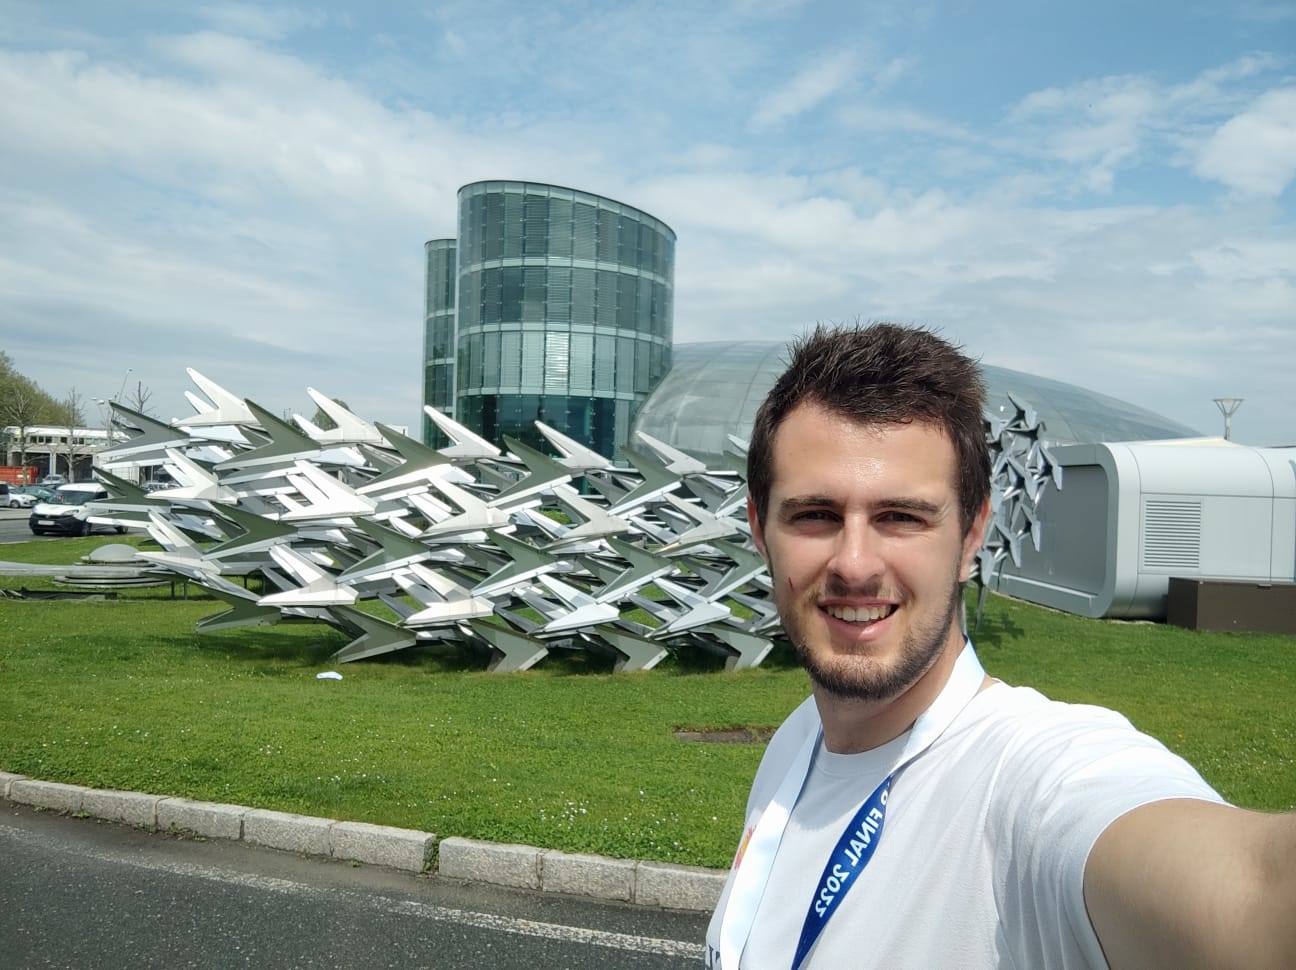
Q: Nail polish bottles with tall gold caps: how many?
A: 0